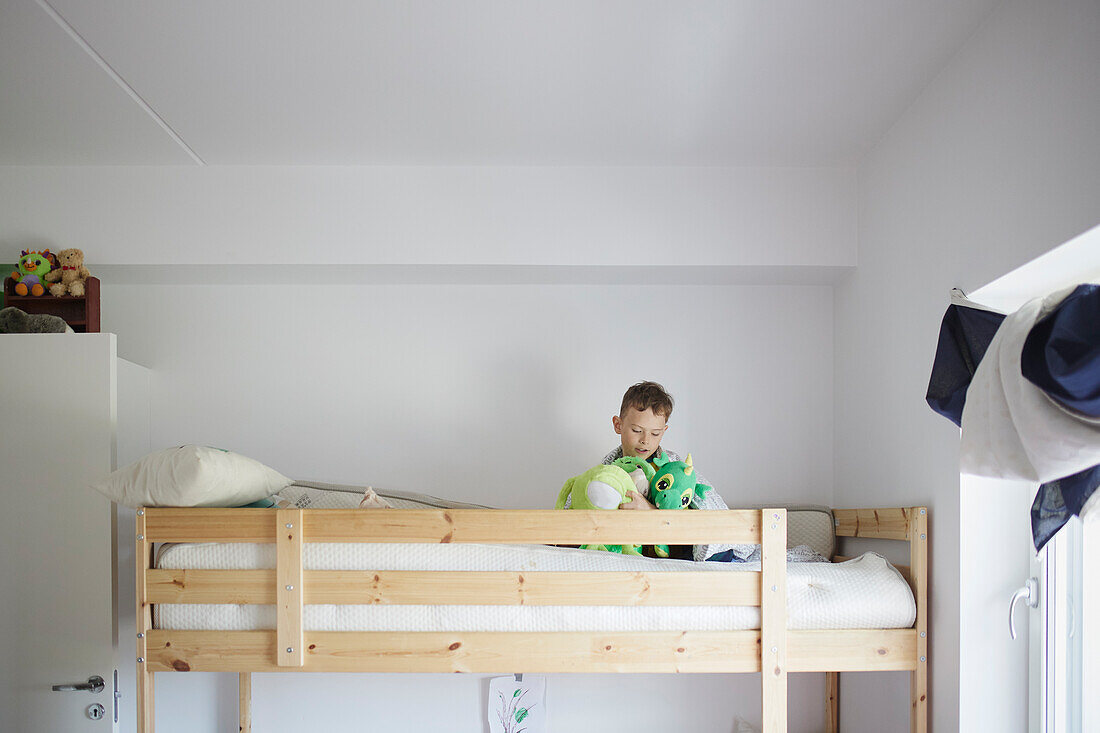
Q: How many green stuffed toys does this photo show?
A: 4